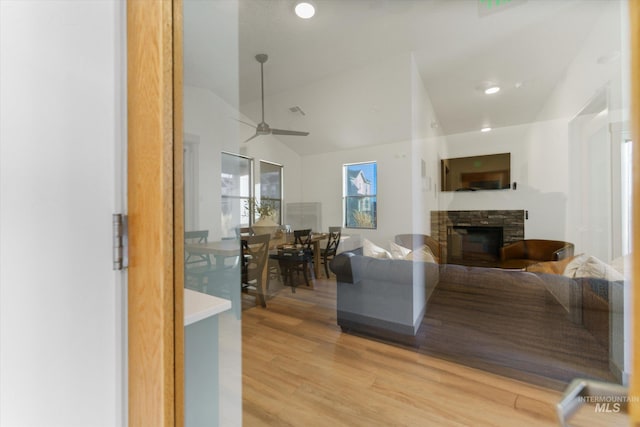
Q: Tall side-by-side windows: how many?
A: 2